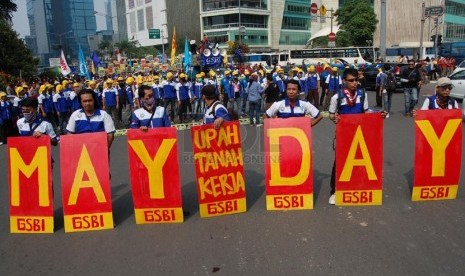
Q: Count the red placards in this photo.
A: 7